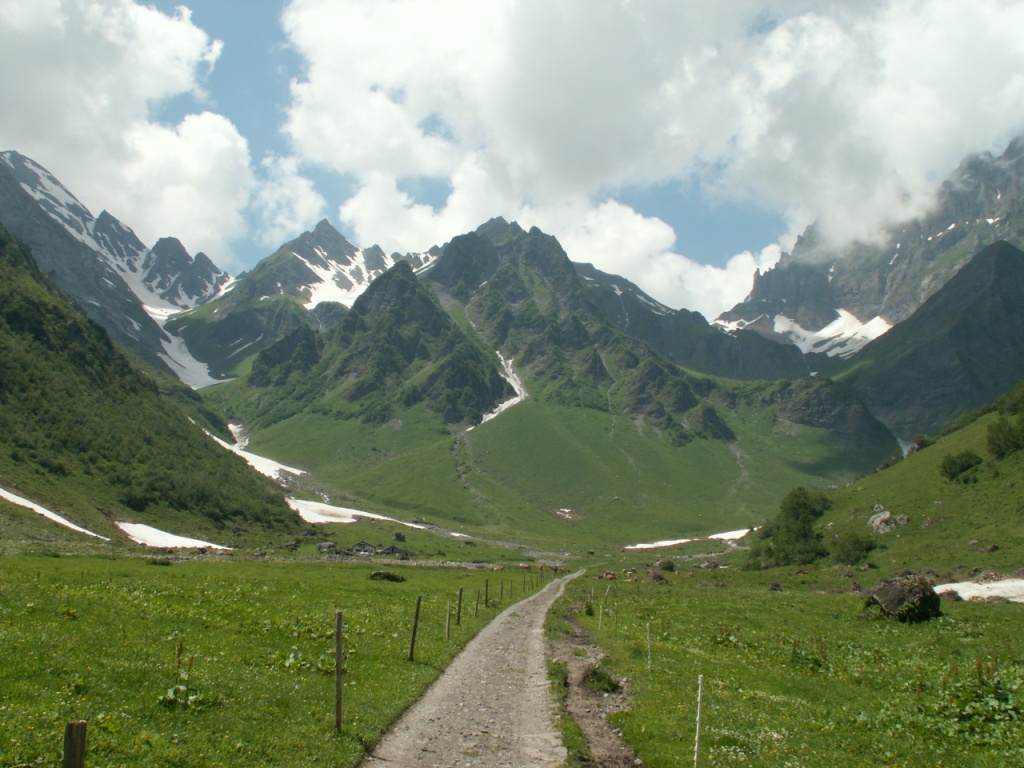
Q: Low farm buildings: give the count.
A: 2